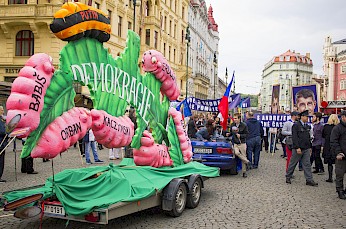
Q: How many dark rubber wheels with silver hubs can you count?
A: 2